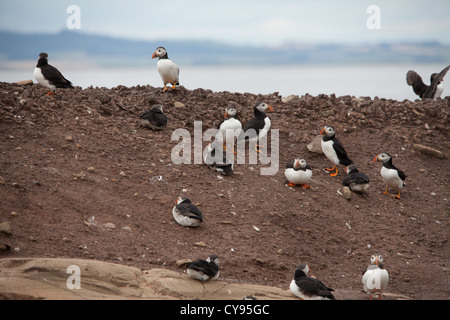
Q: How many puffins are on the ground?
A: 15